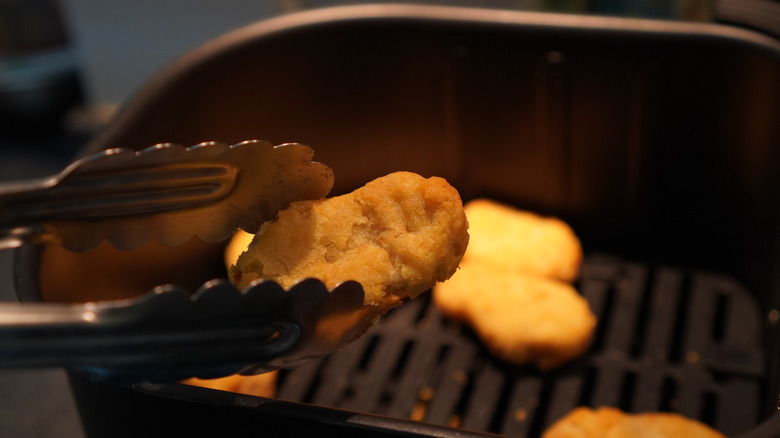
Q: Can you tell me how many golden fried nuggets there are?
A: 6